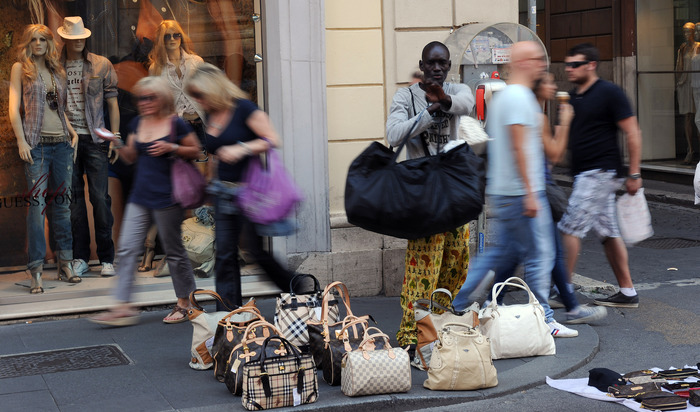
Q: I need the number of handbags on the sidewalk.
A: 11